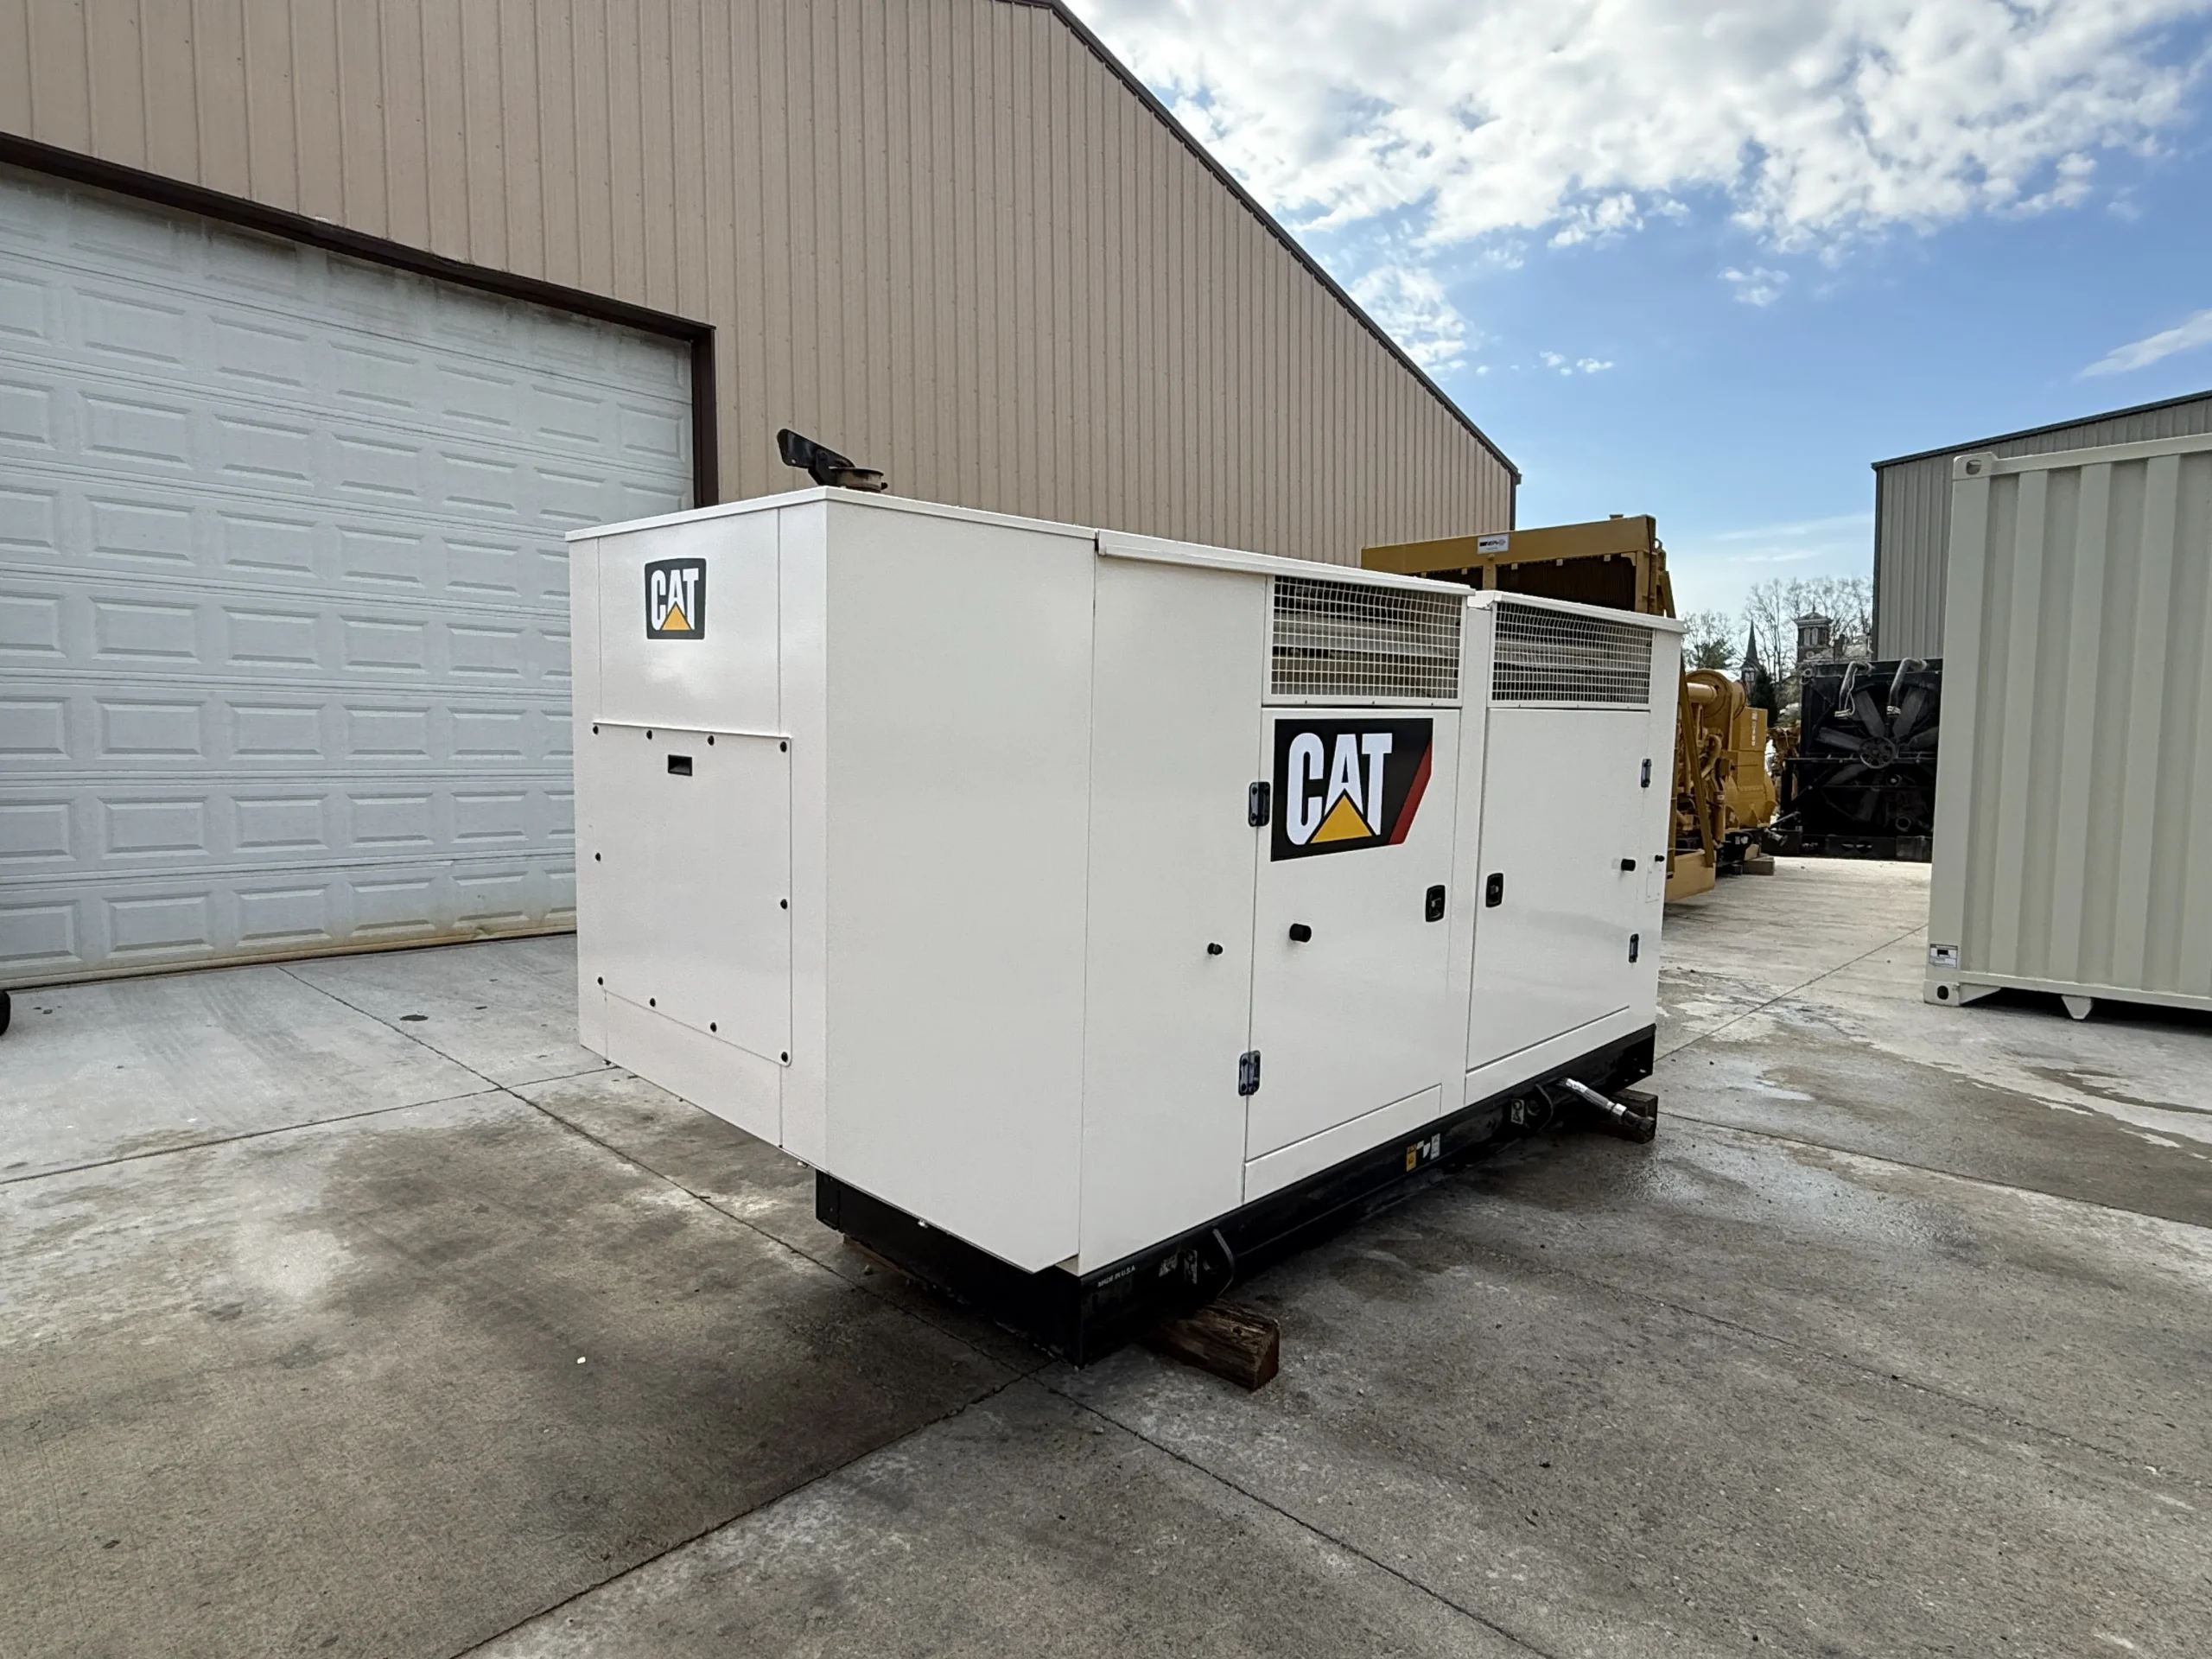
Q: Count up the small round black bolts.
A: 10